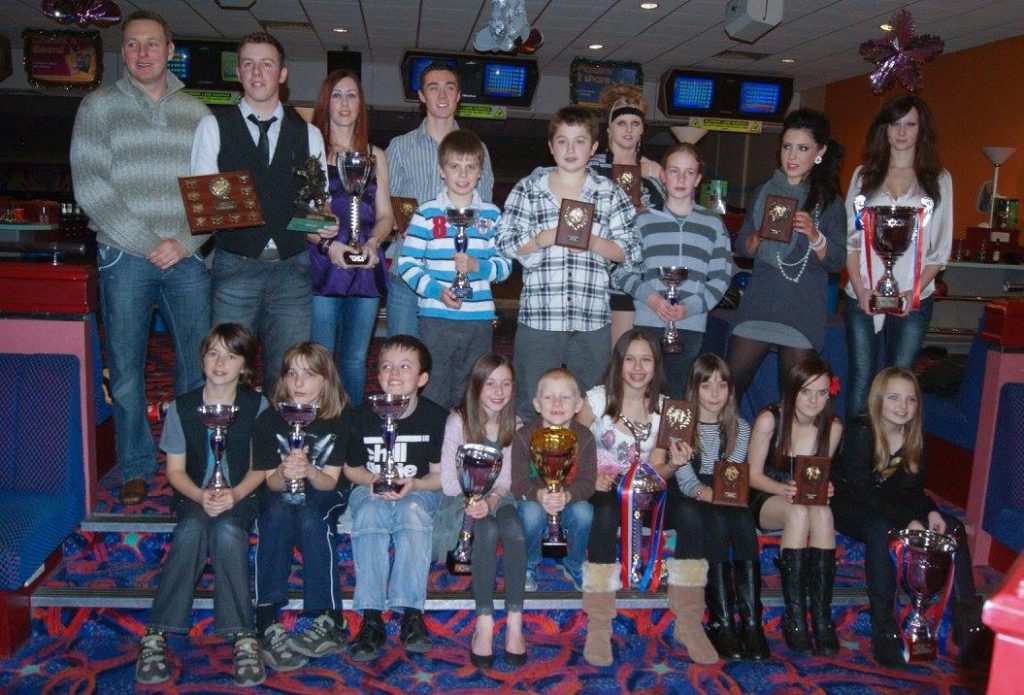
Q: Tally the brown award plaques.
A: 8